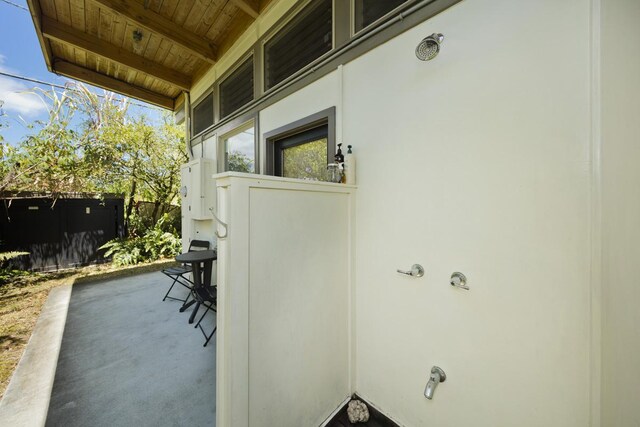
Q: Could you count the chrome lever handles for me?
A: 2